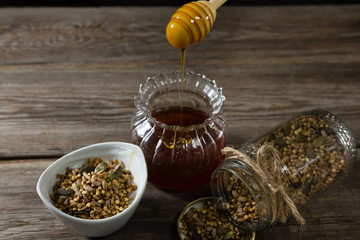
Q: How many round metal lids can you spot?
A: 1